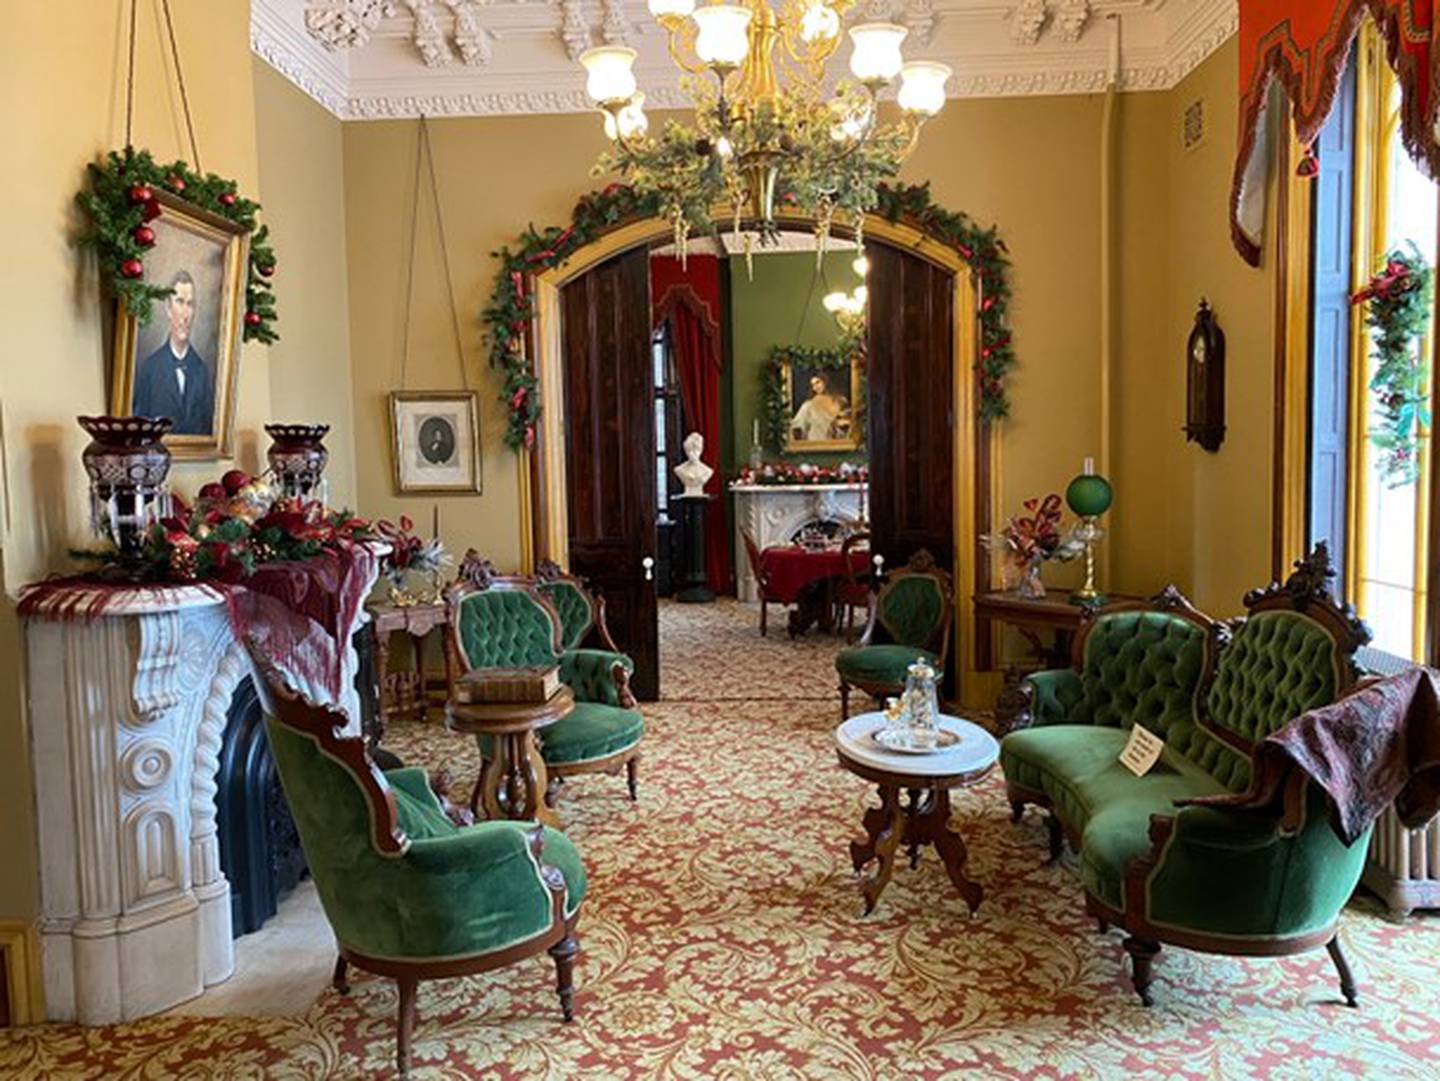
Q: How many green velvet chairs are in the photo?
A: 4